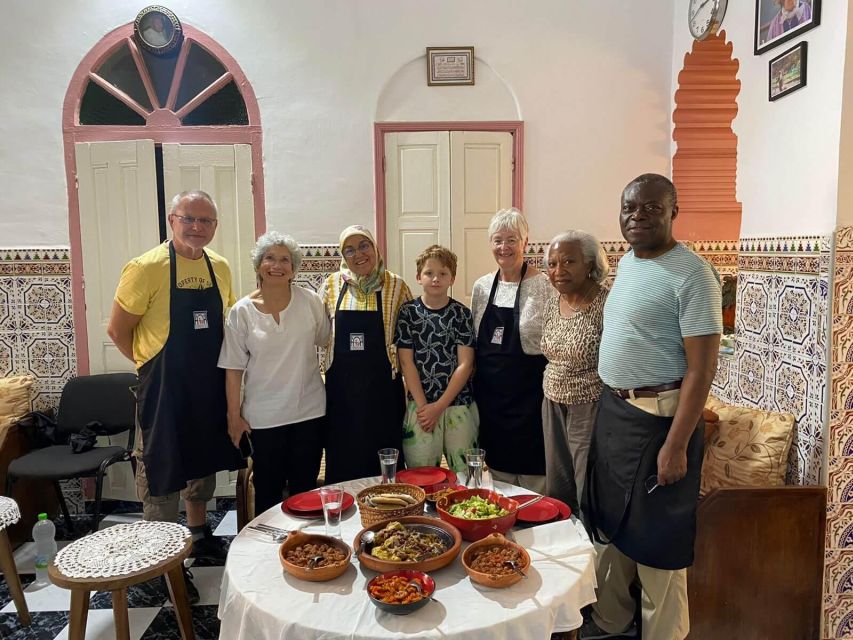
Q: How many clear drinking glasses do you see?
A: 3